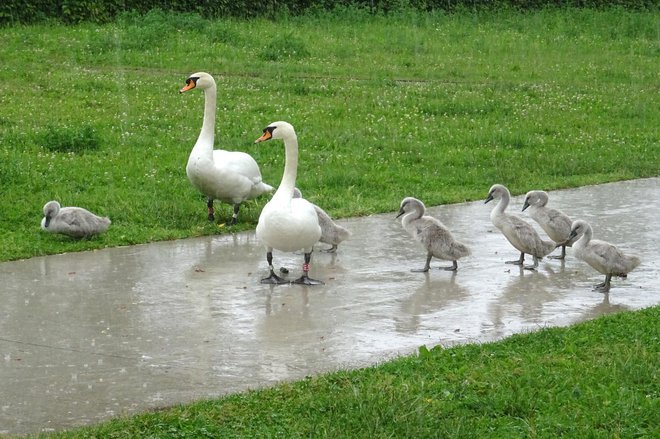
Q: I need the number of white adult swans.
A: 2